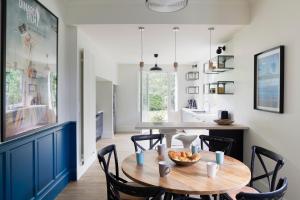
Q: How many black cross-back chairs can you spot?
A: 6